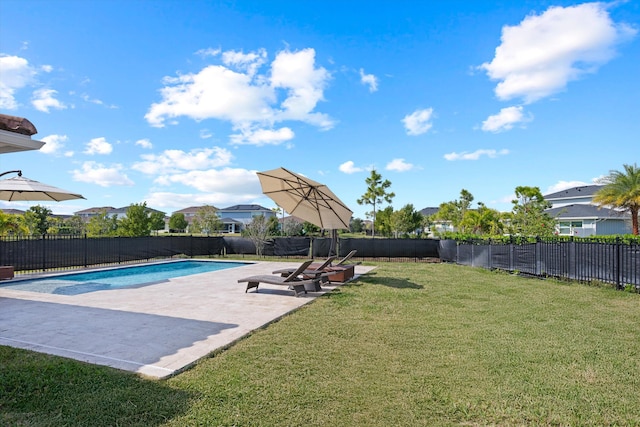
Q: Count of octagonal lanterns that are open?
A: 0